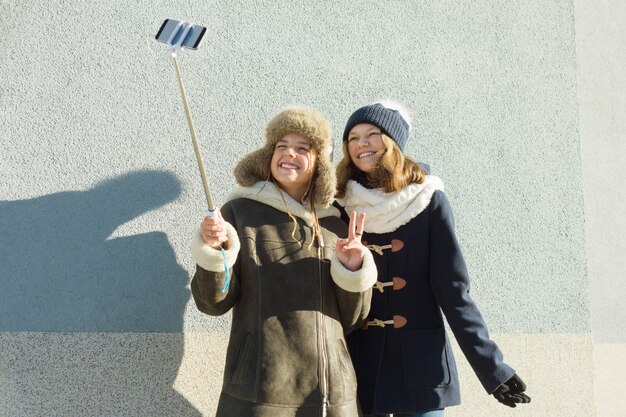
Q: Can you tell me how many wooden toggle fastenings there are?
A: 3